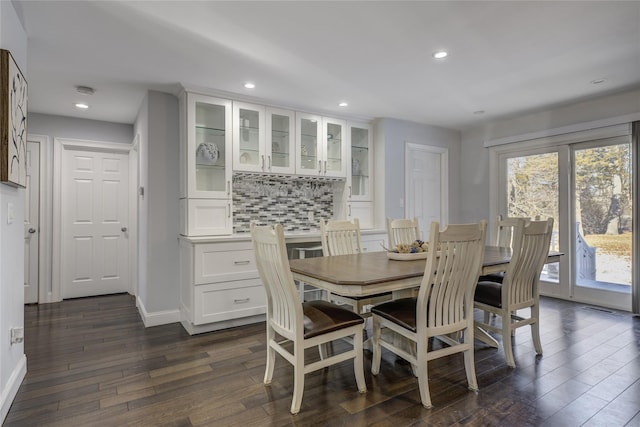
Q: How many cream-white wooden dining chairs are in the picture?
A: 6